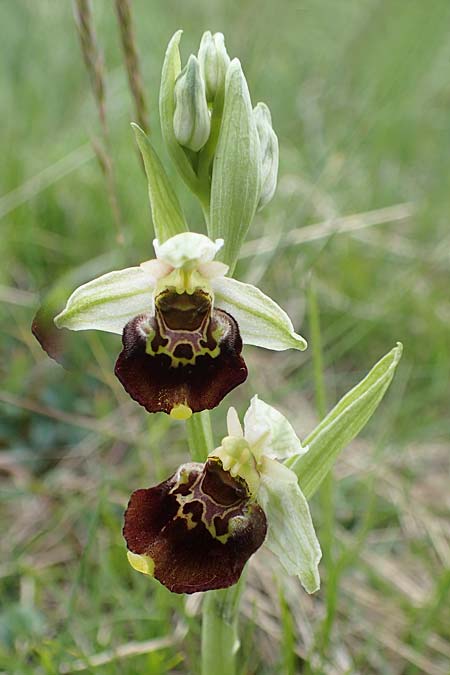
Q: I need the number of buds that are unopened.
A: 3